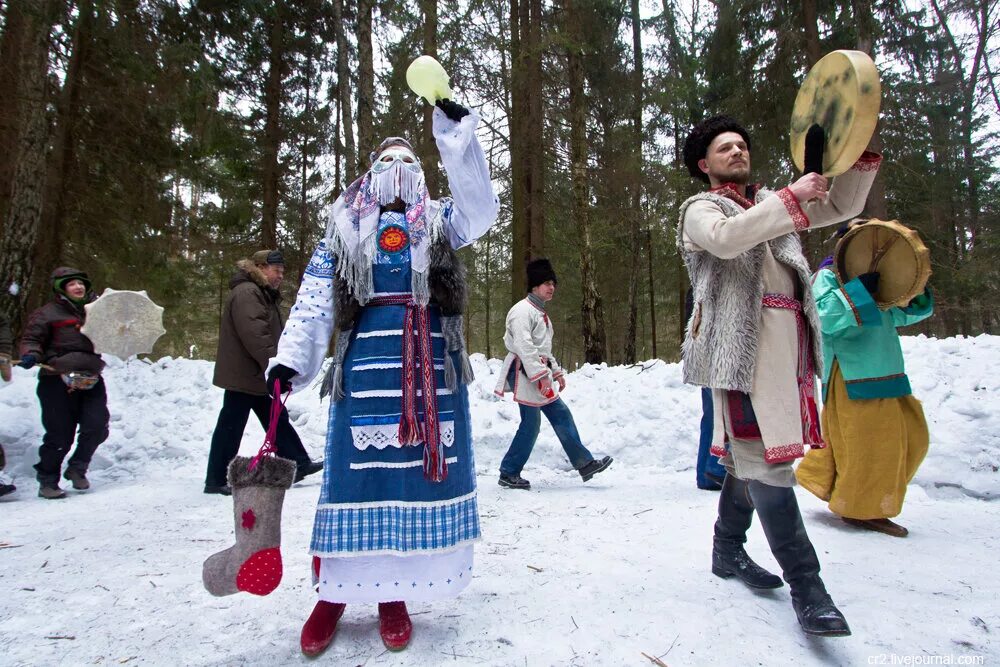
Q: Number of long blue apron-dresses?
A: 1